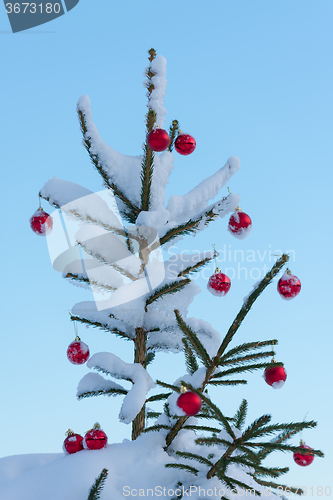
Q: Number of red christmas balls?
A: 12